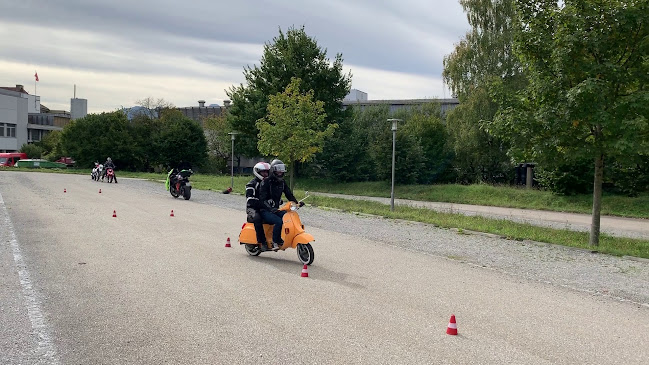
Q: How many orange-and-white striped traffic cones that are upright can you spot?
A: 7